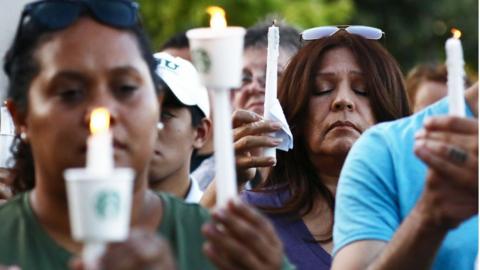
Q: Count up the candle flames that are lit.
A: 3